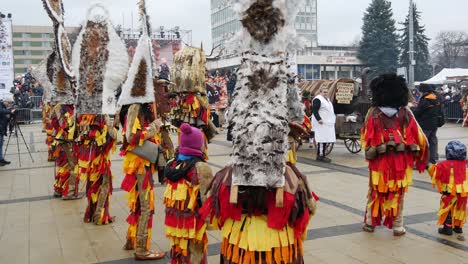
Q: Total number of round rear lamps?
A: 0